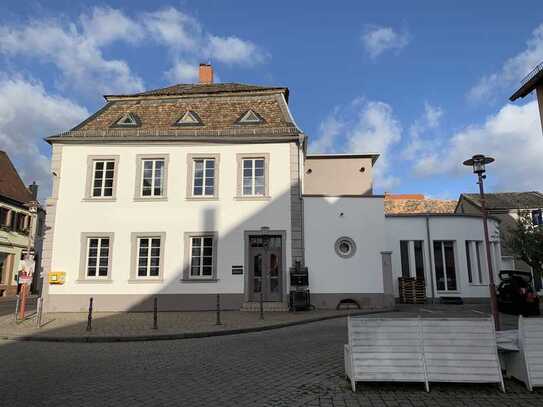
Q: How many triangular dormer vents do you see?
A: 3